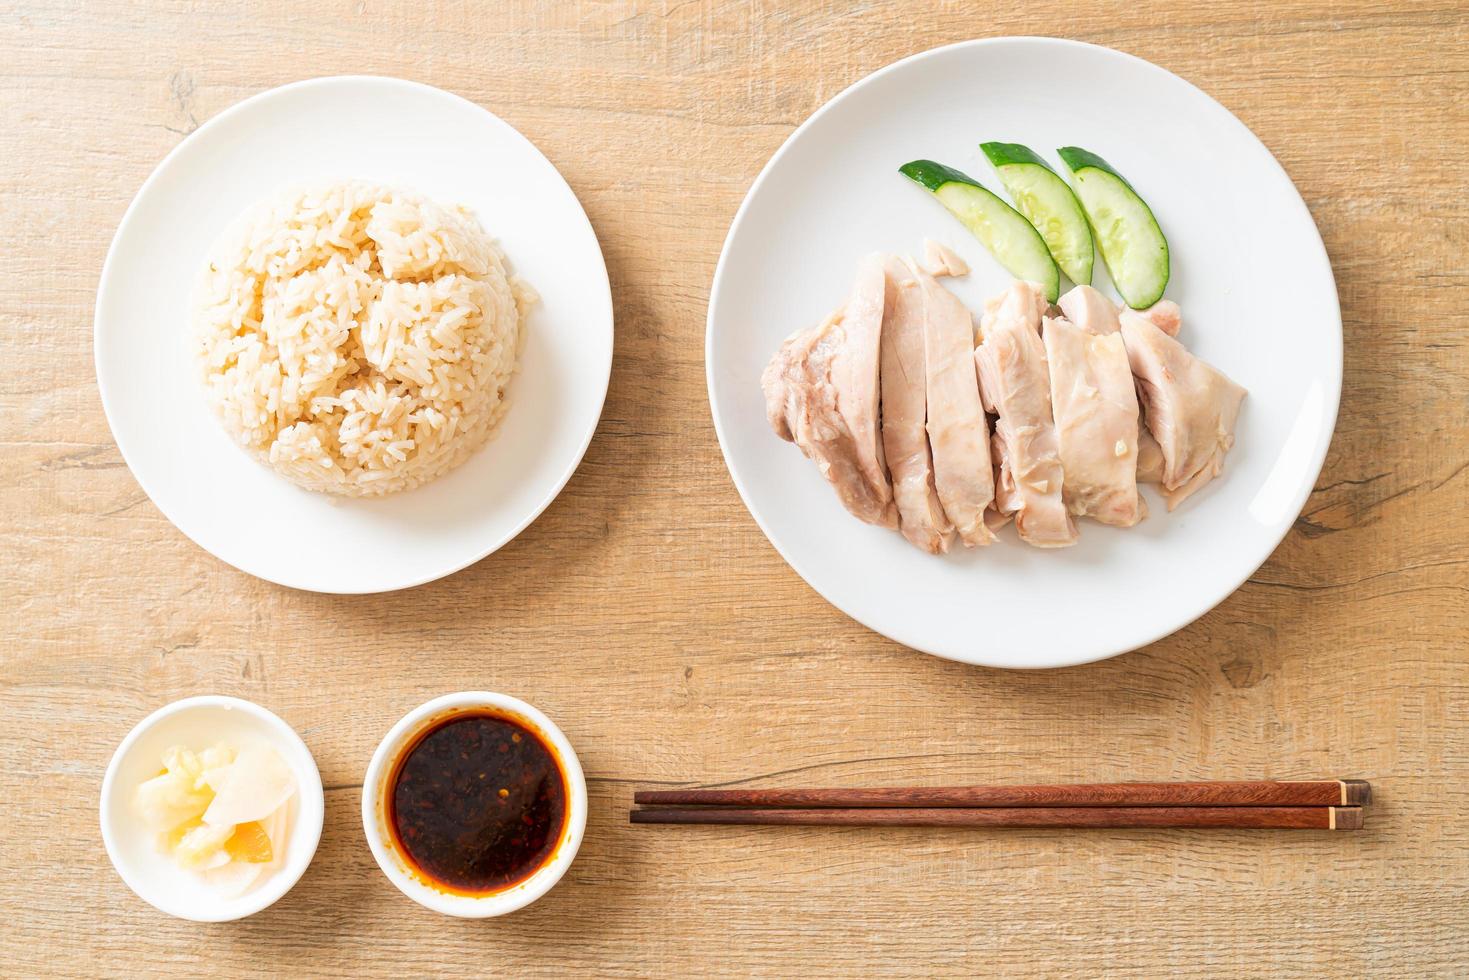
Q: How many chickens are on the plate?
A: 6